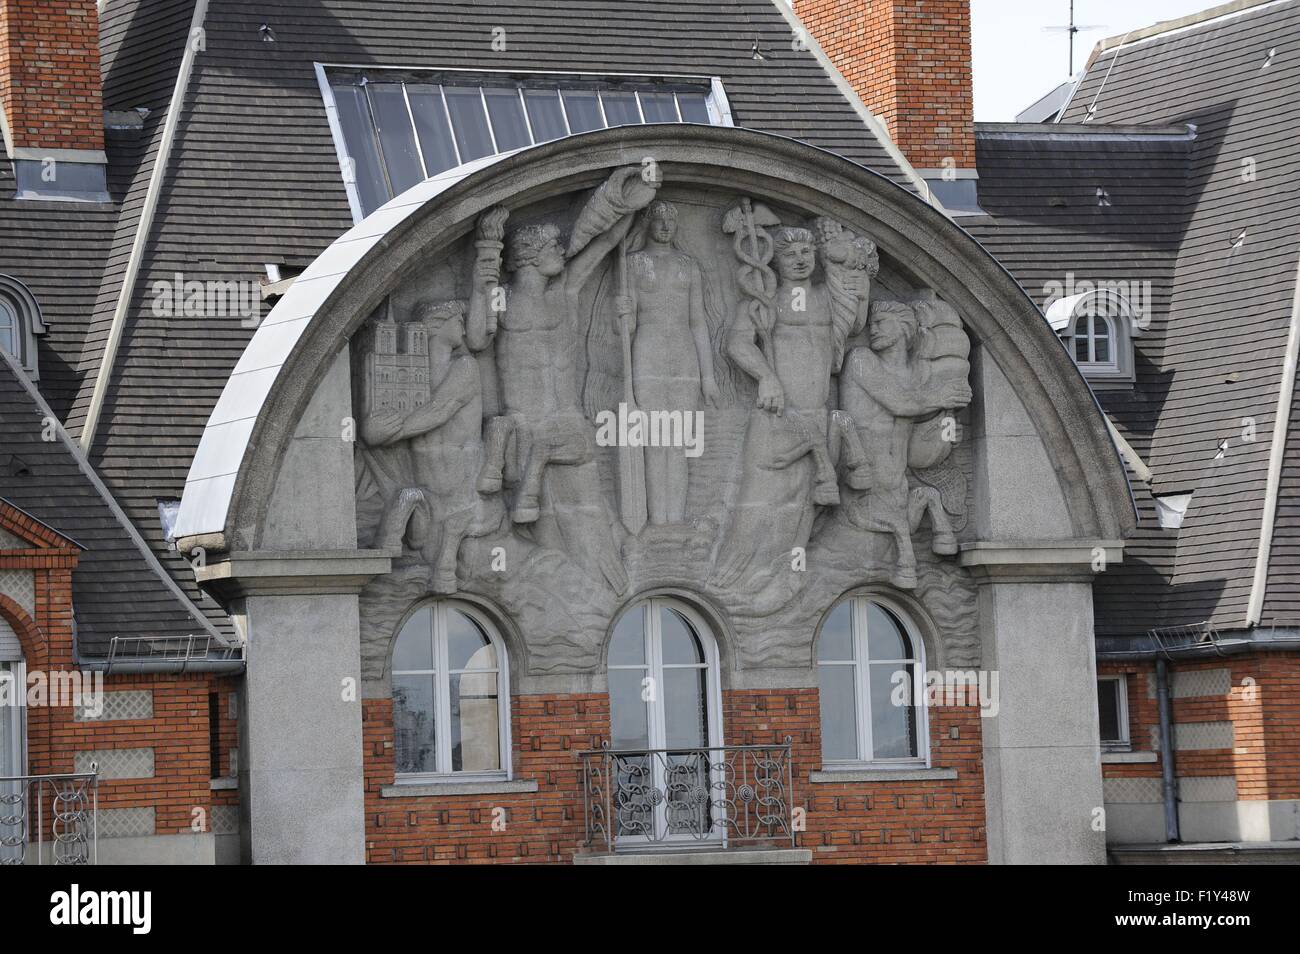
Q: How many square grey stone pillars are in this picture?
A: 2